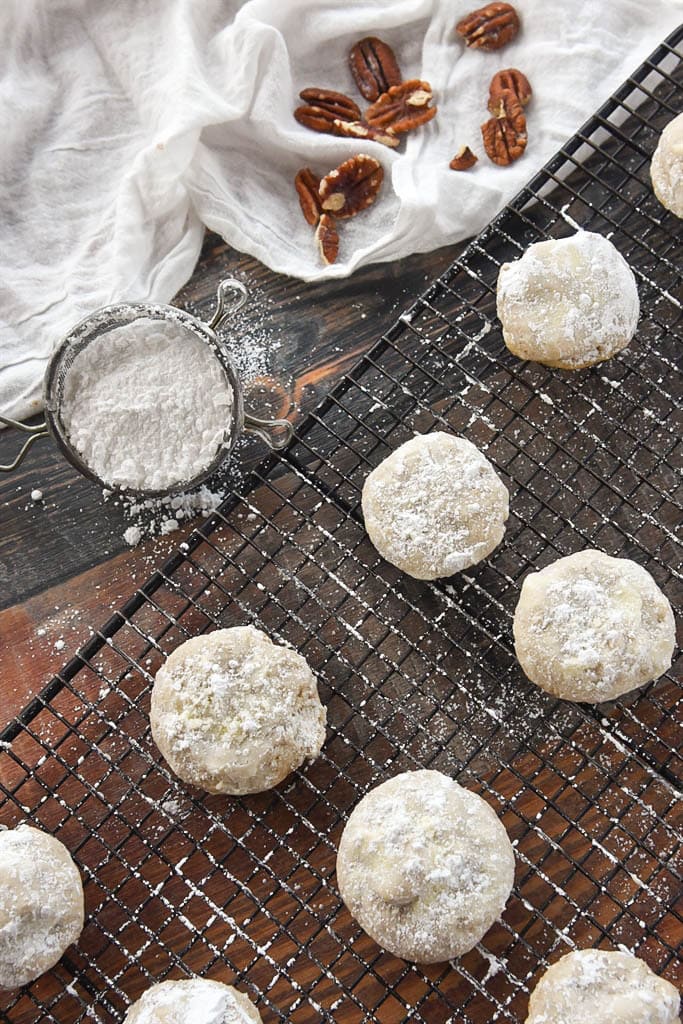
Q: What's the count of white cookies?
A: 9